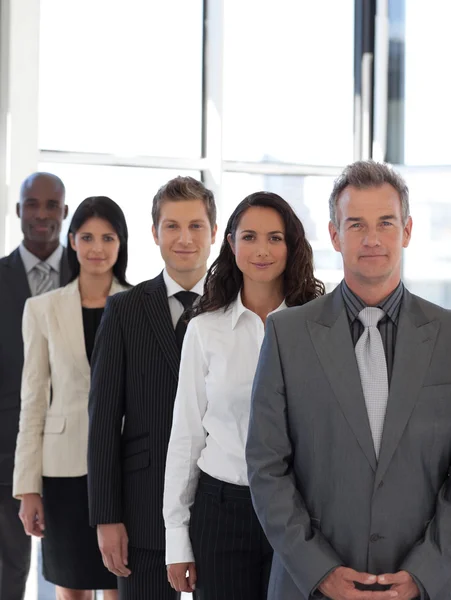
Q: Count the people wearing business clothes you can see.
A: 5